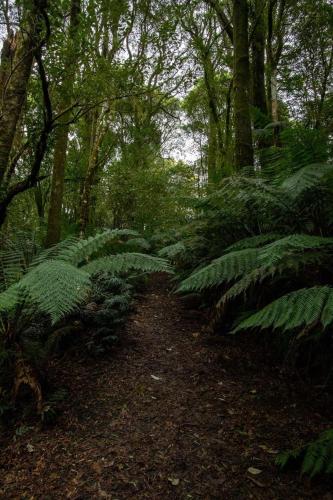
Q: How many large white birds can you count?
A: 0